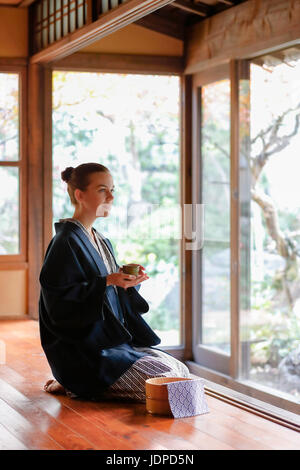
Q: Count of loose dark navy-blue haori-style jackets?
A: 1